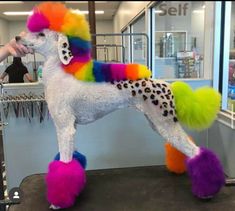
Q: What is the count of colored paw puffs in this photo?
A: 4